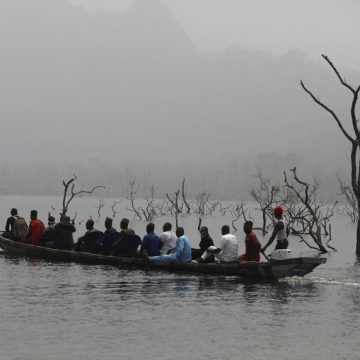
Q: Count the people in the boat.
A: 14